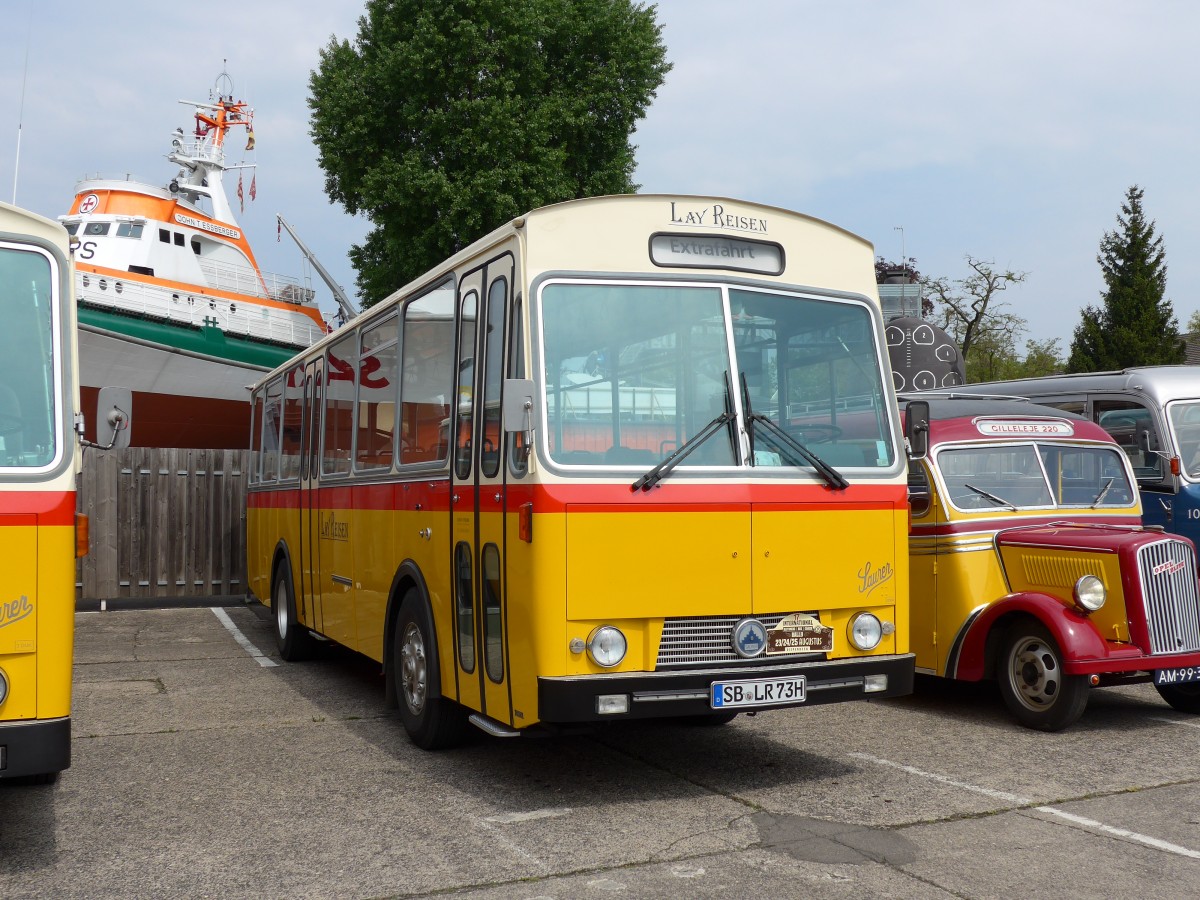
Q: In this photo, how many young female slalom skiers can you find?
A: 0